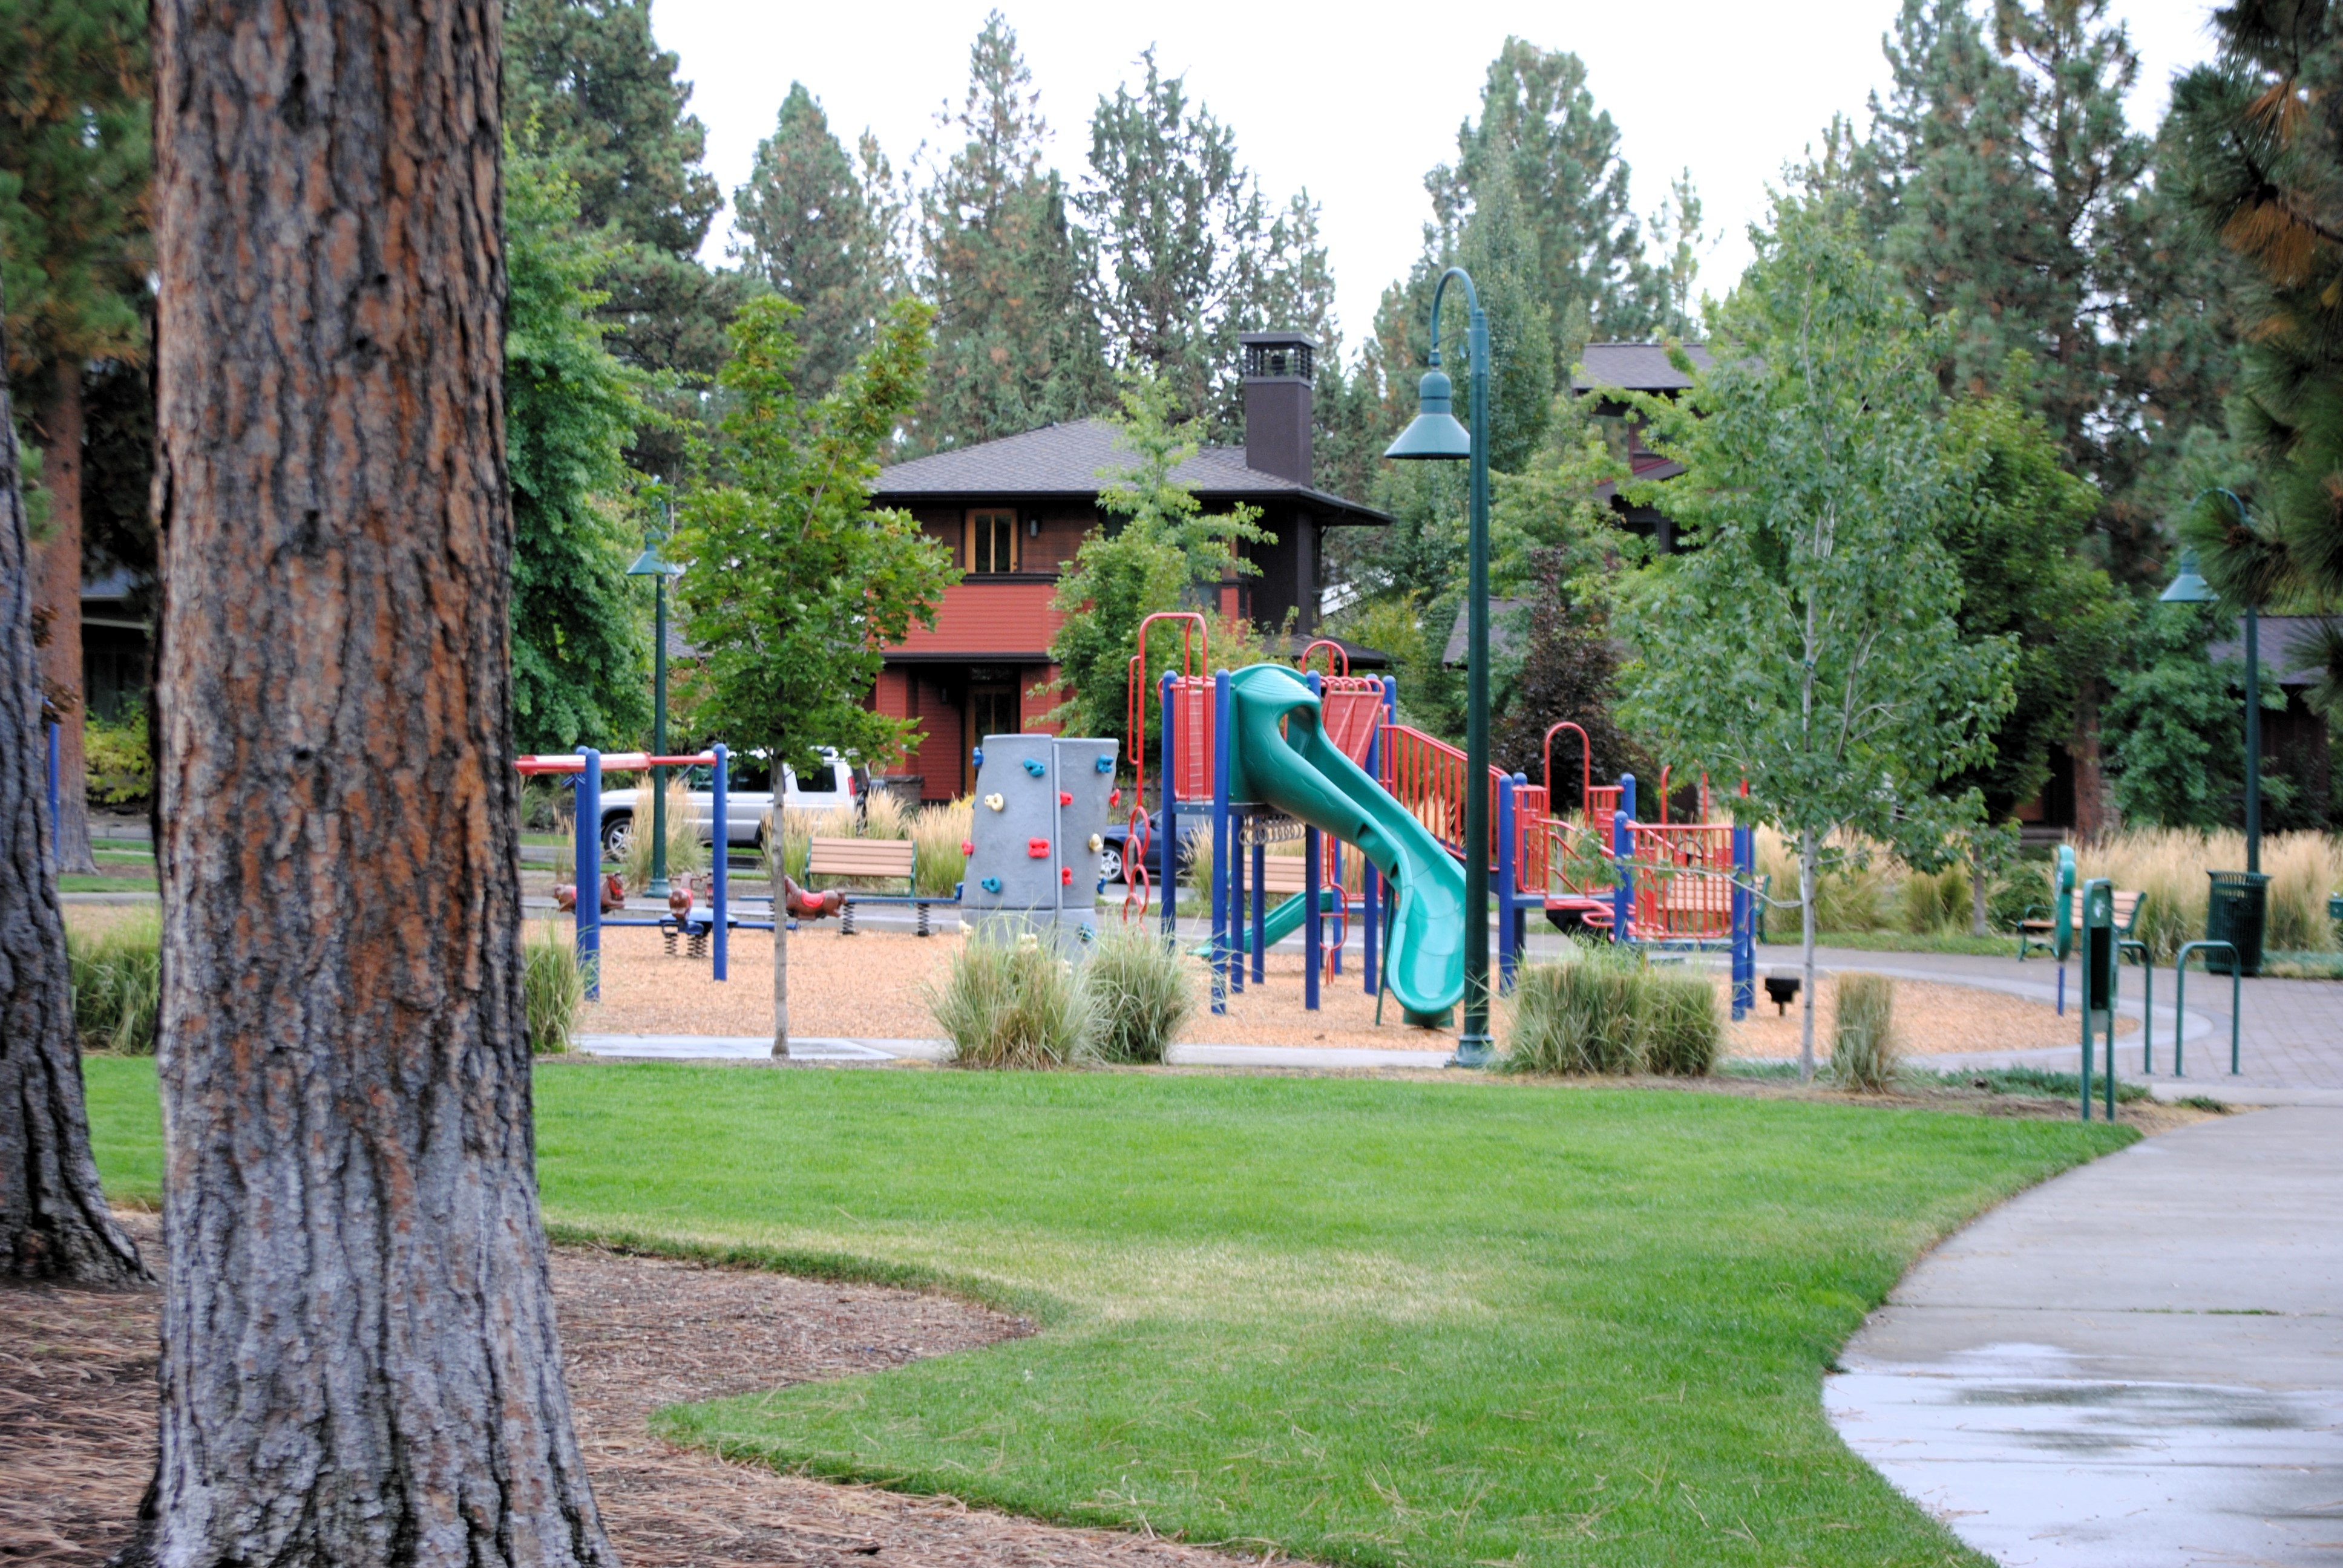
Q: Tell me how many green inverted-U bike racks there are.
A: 2